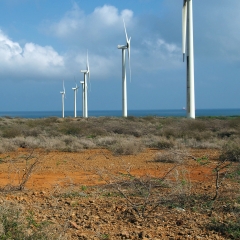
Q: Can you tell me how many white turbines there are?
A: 6